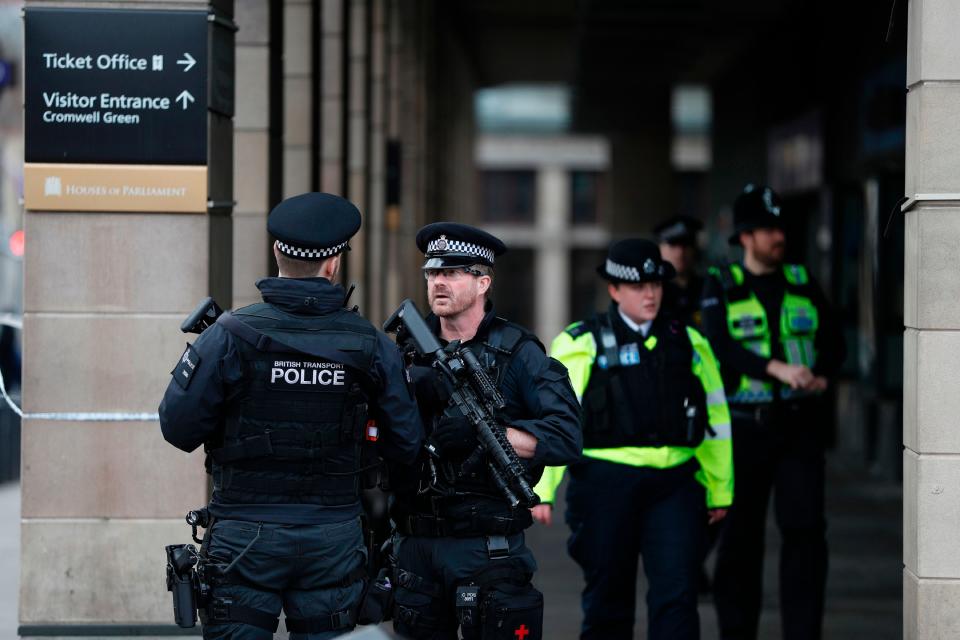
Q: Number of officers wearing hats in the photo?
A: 5